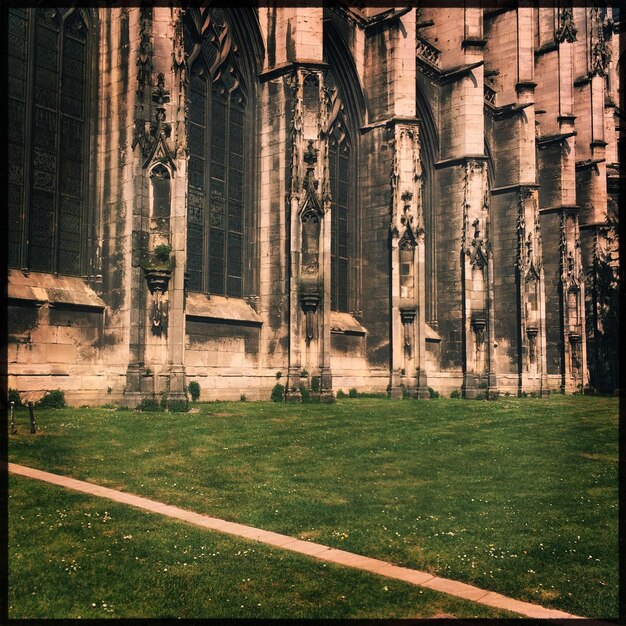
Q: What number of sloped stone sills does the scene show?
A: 4